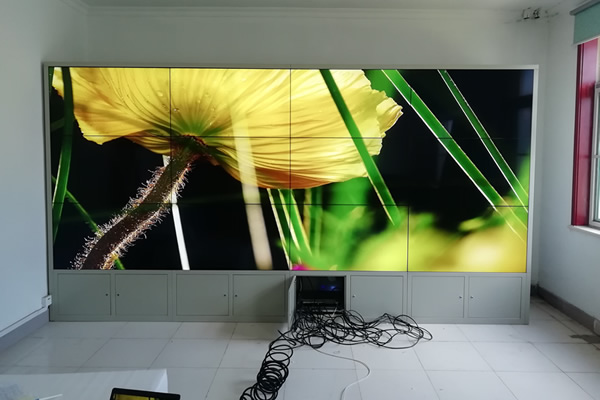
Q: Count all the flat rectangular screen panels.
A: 12